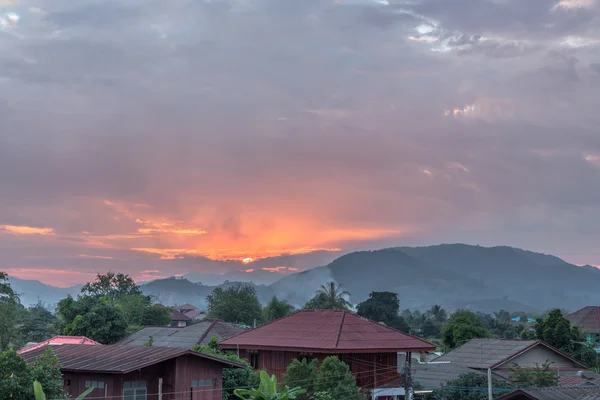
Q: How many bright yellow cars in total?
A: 0